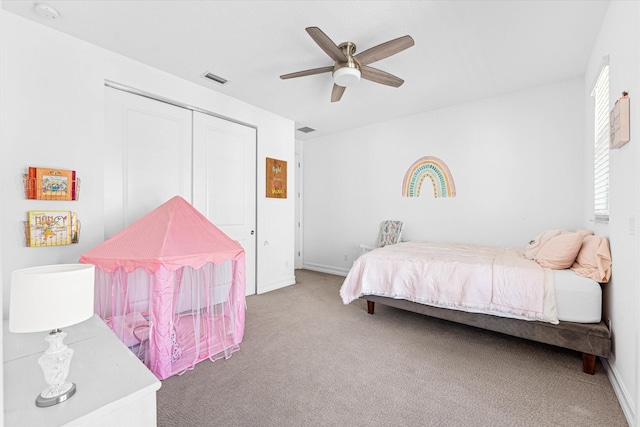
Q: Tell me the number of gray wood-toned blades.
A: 5